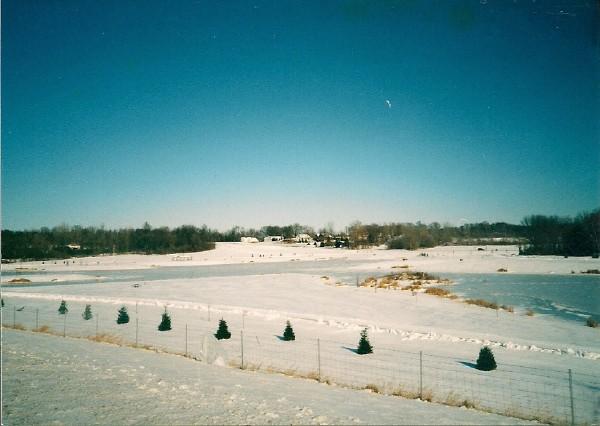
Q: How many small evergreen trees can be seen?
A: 8